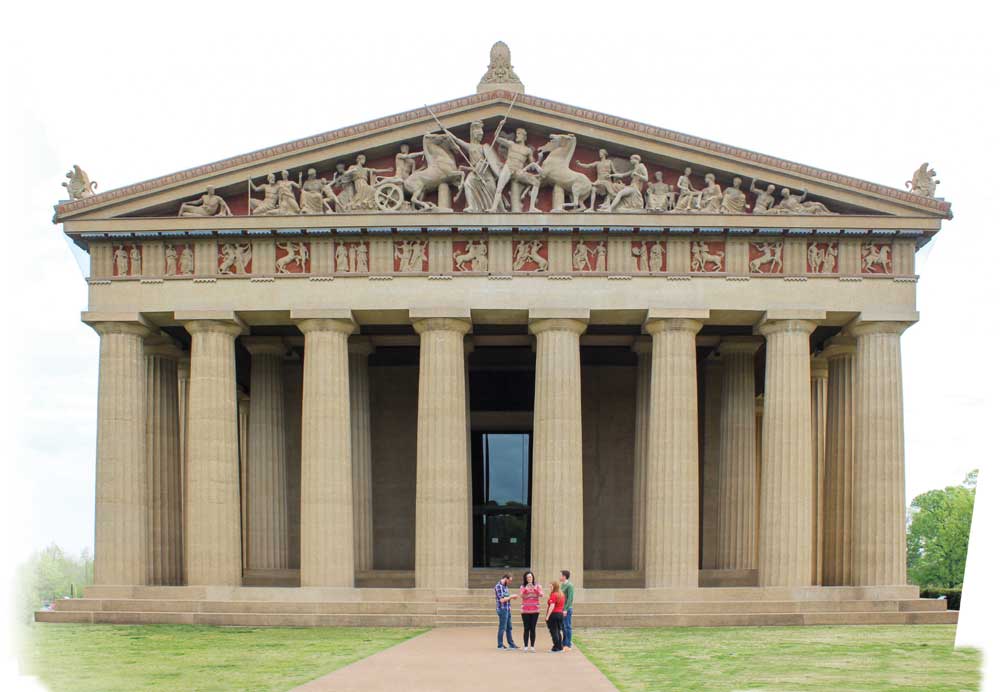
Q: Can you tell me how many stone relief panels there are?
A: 14